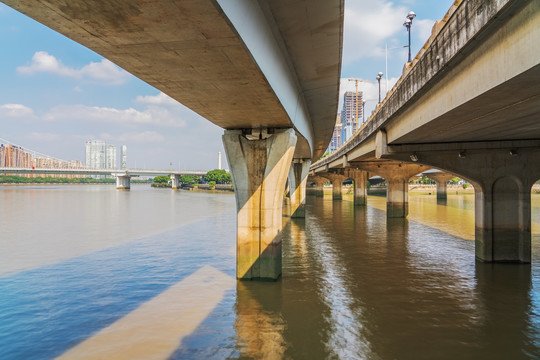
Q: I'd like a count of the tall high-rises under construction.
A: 1